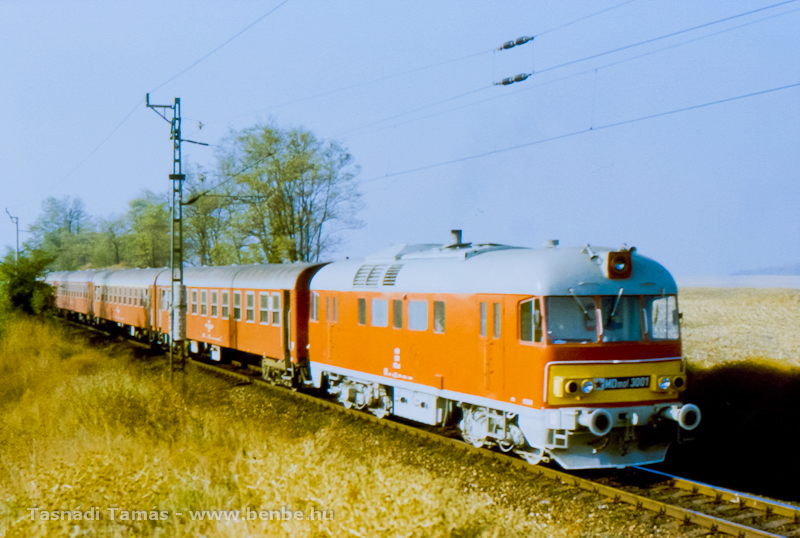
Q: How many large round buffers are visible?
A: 2